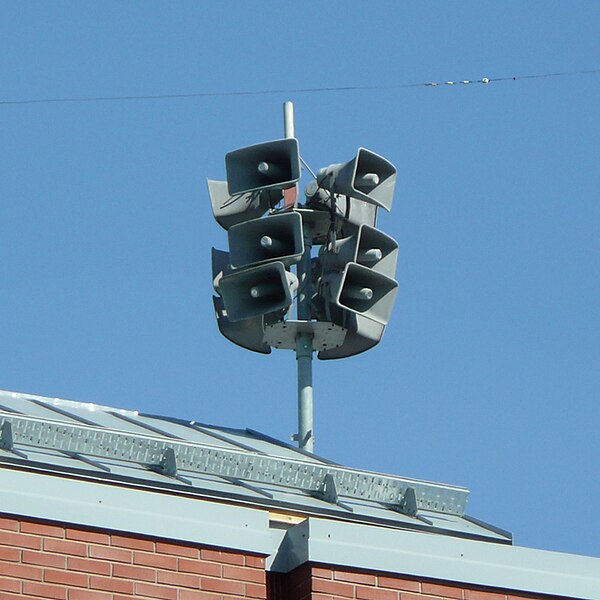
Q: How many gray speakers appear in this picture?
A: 11